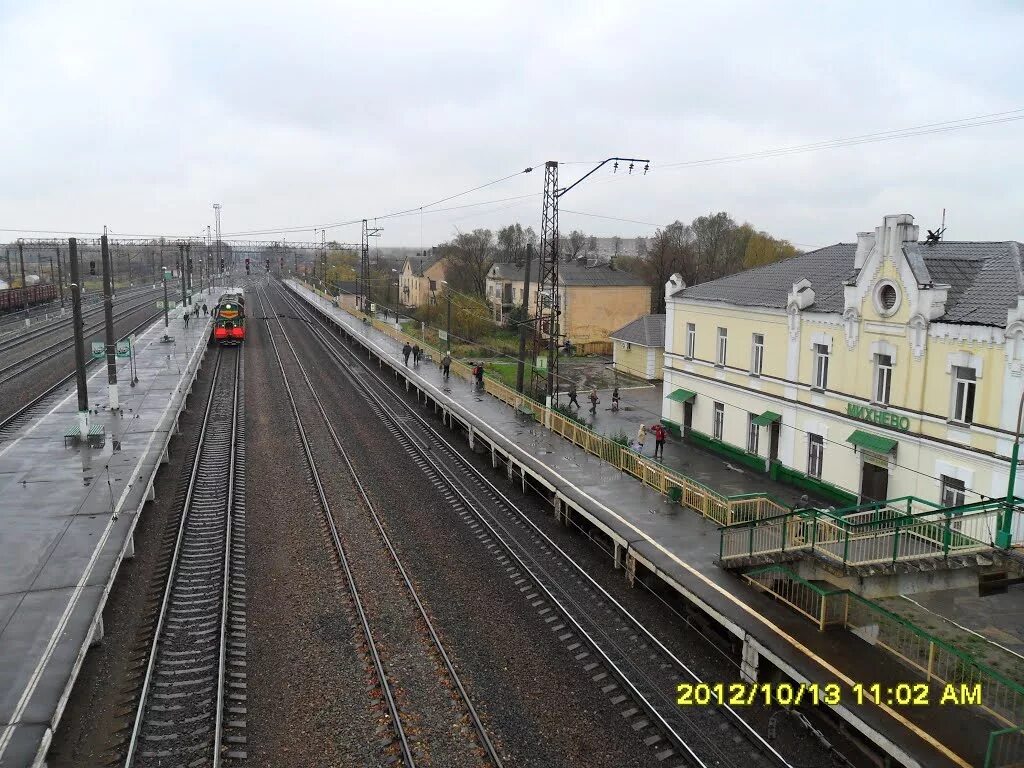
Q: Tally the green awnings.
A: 3